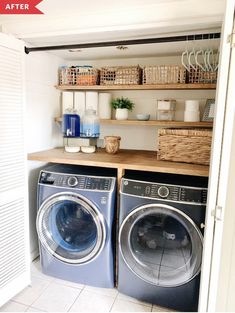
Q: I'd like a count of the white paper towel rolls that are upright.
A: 4